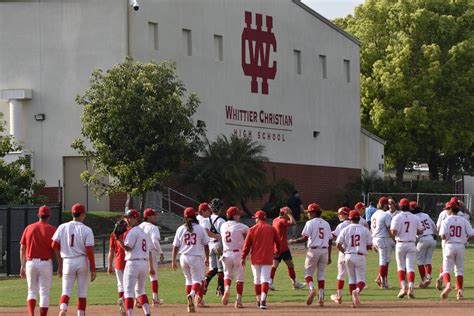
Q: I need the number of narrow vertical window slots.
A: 6